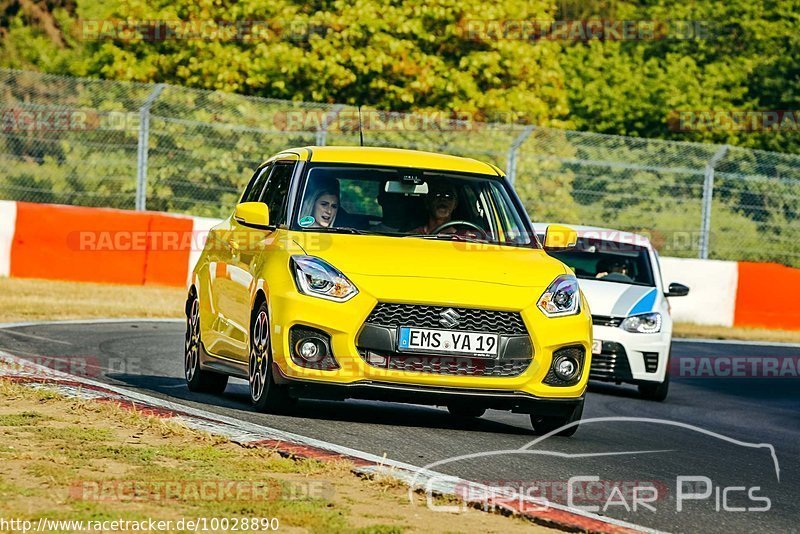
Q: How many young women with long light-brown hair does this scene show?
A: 1